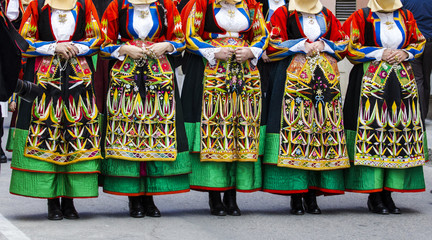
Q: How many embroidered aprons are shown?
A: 5